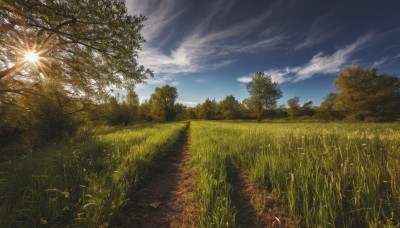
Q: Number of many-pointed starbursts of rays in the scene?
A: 1